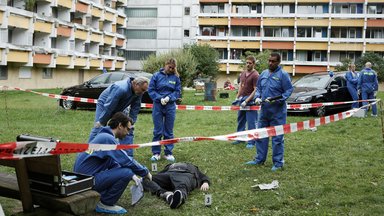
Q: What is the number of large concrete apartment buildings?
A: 2